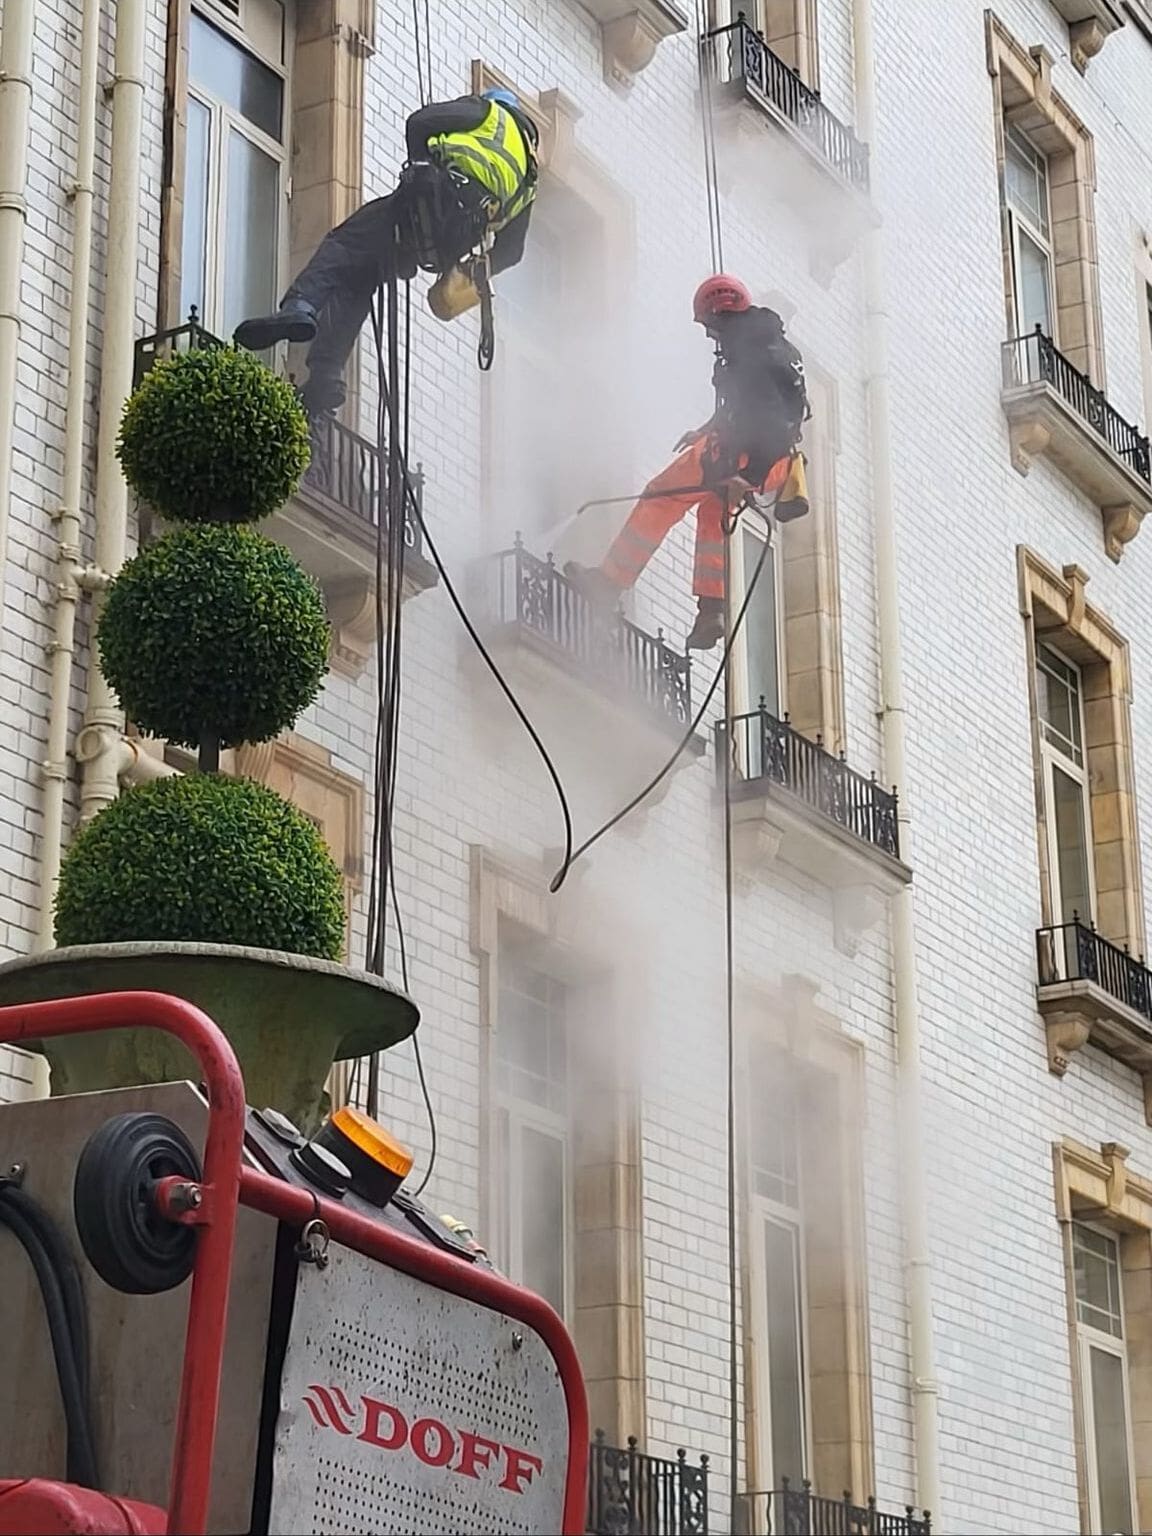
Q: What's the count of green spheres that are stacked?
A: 3